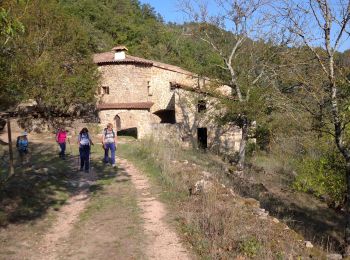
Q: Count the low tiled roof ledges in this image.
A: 1